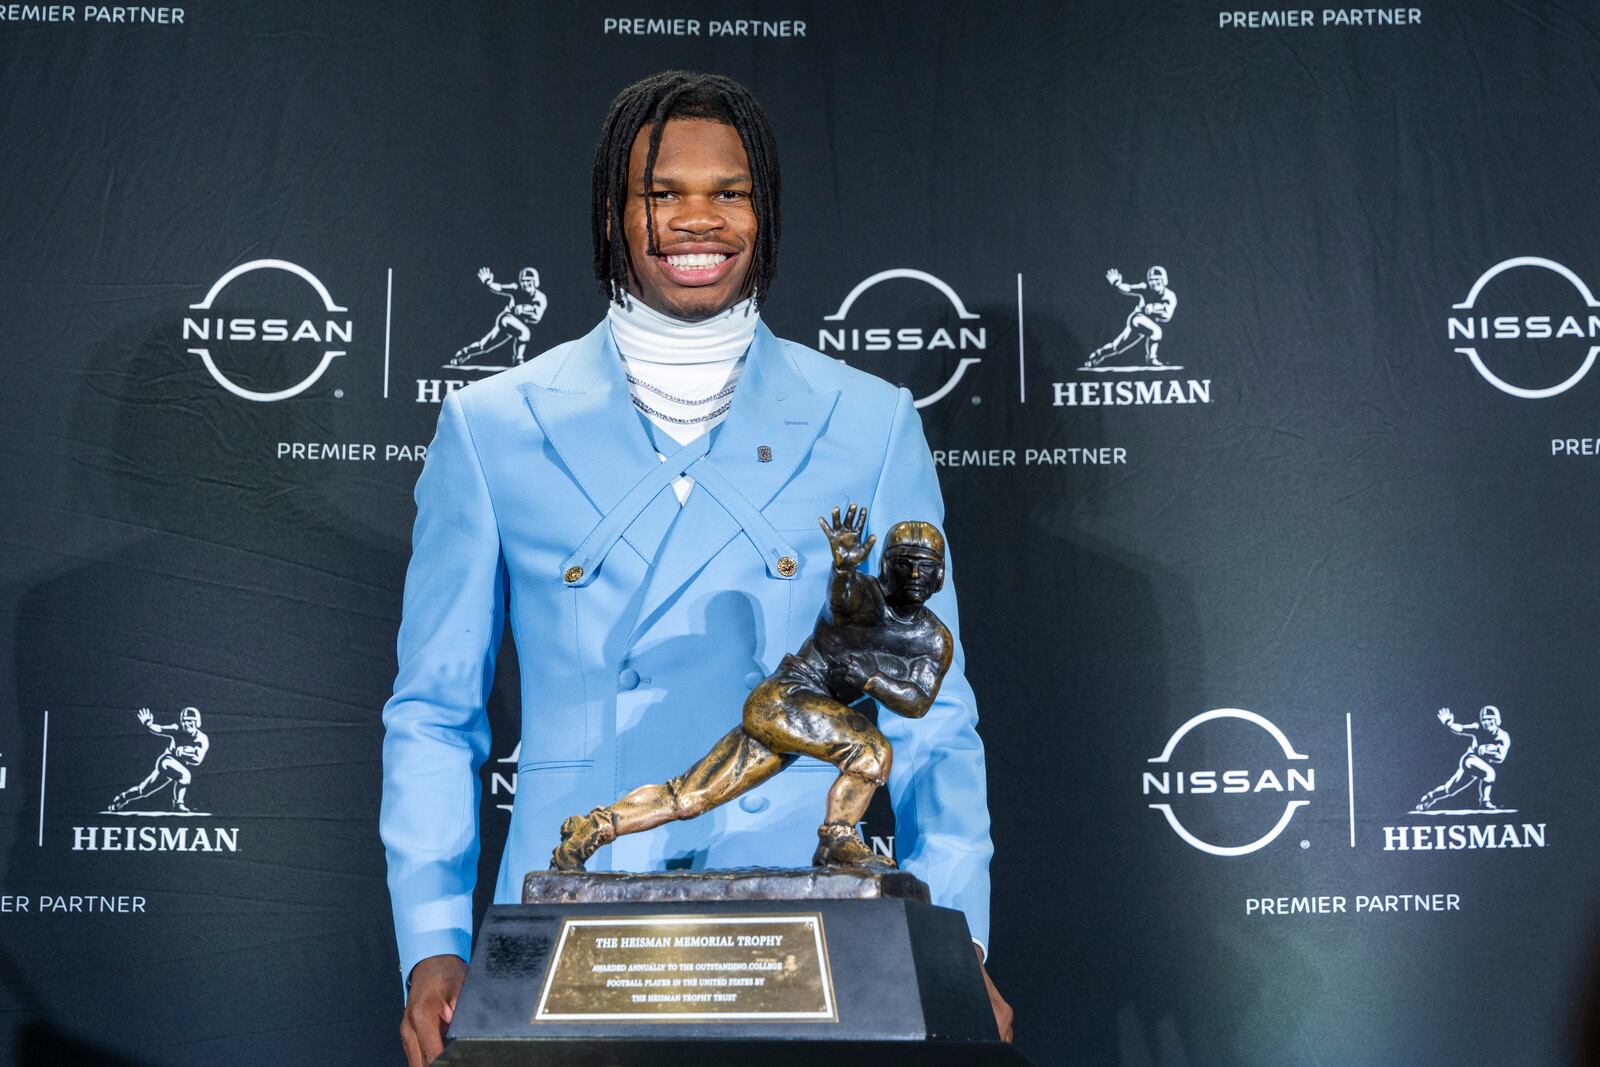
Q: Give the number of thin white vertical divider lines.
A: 4